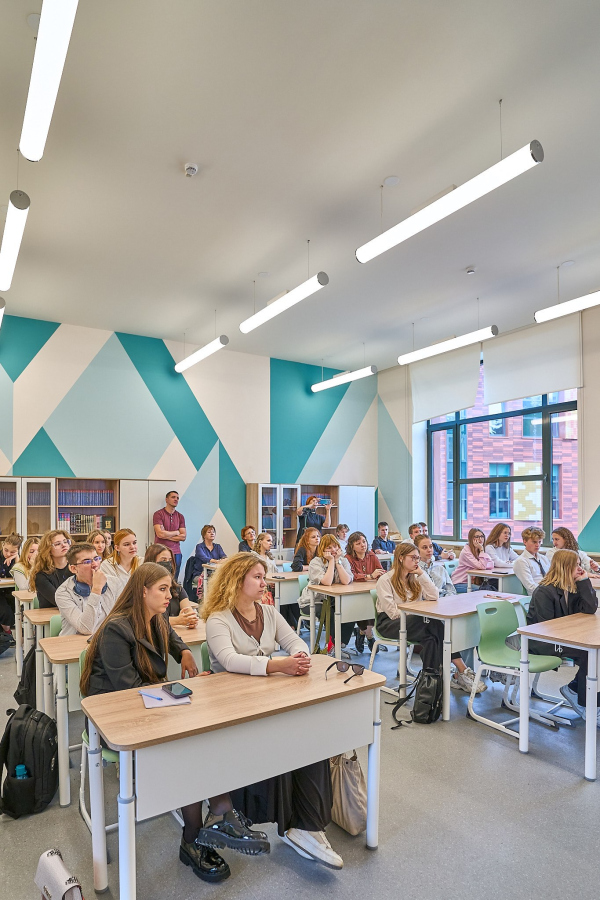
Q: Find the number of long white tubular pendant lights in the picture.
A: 9